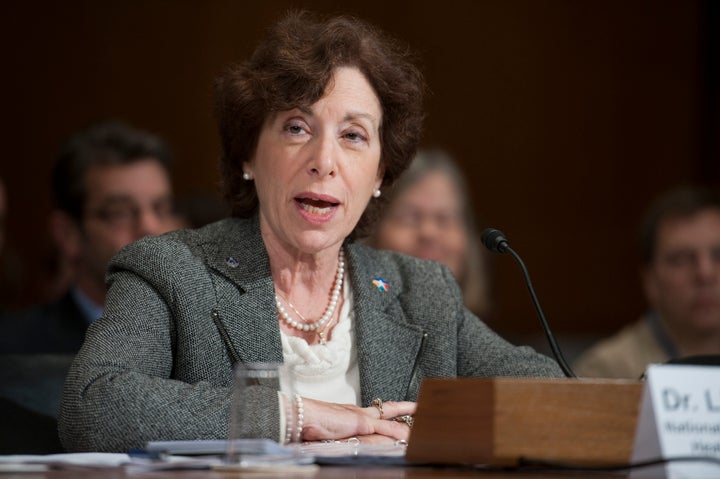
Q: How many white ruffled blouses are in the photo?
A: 1